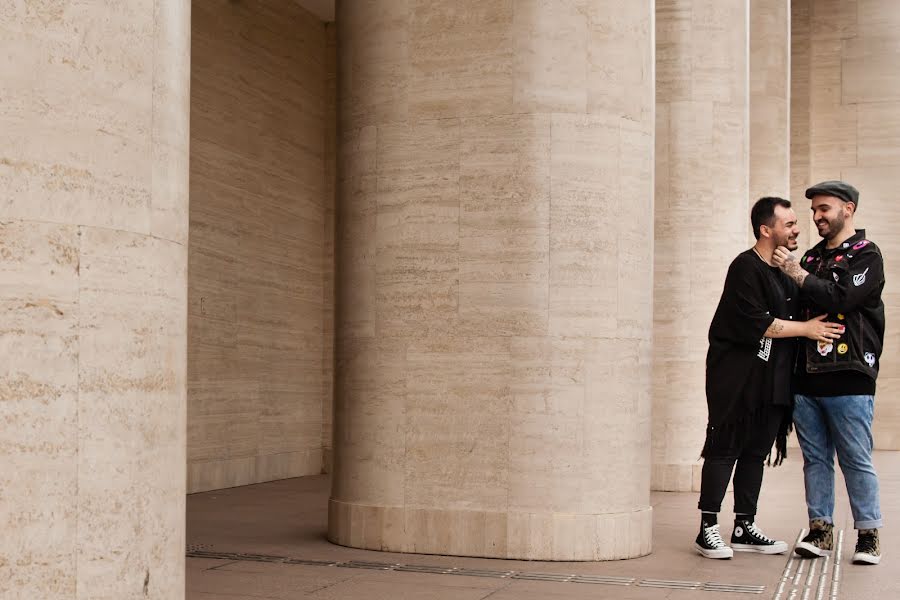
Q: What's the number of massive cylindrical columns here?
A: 4